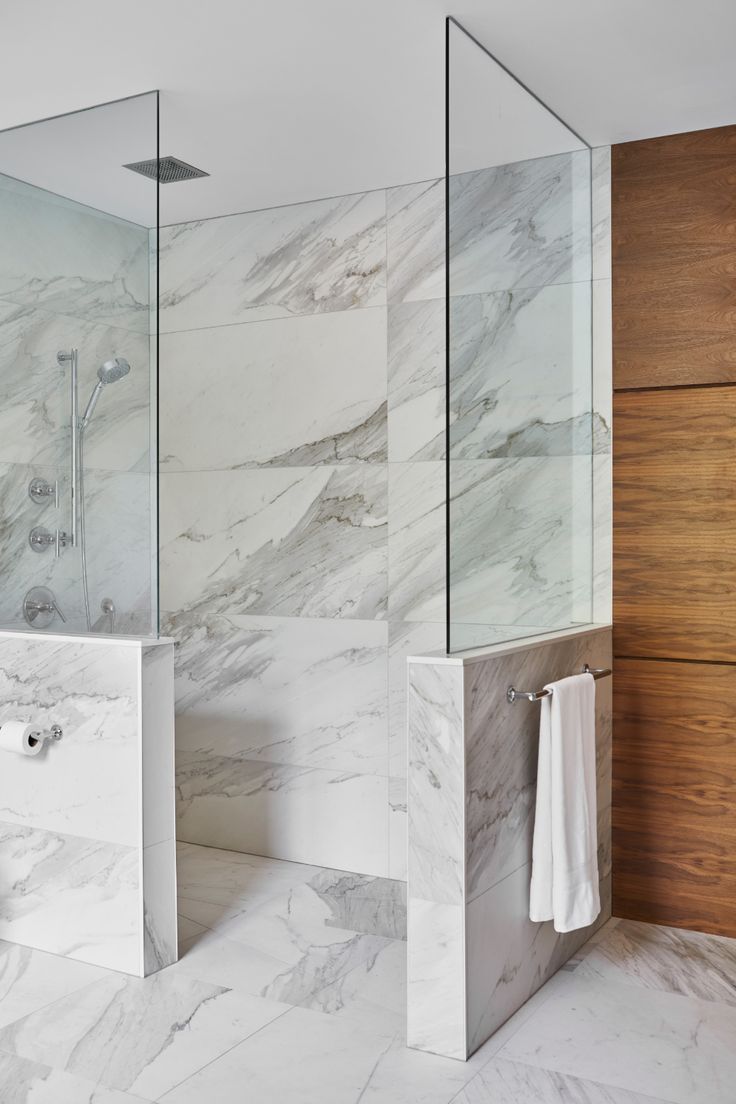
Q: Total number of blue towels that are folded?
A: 0